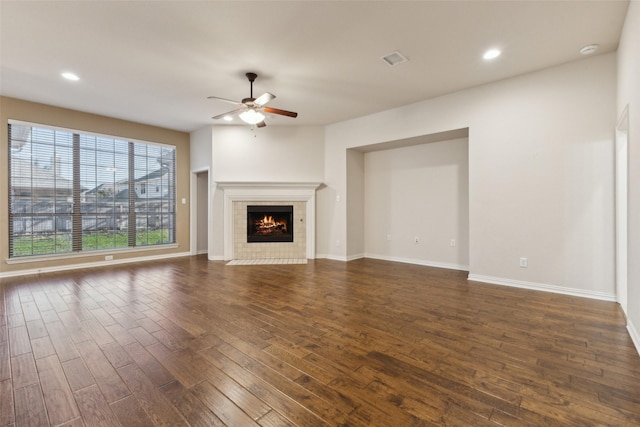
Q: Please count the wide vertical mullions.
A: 2